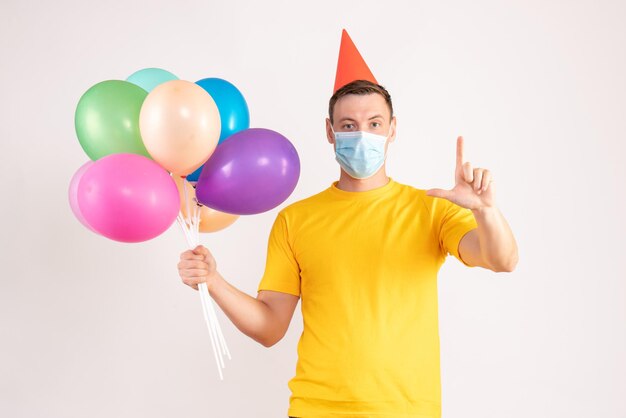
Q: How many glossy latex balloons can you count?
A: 8